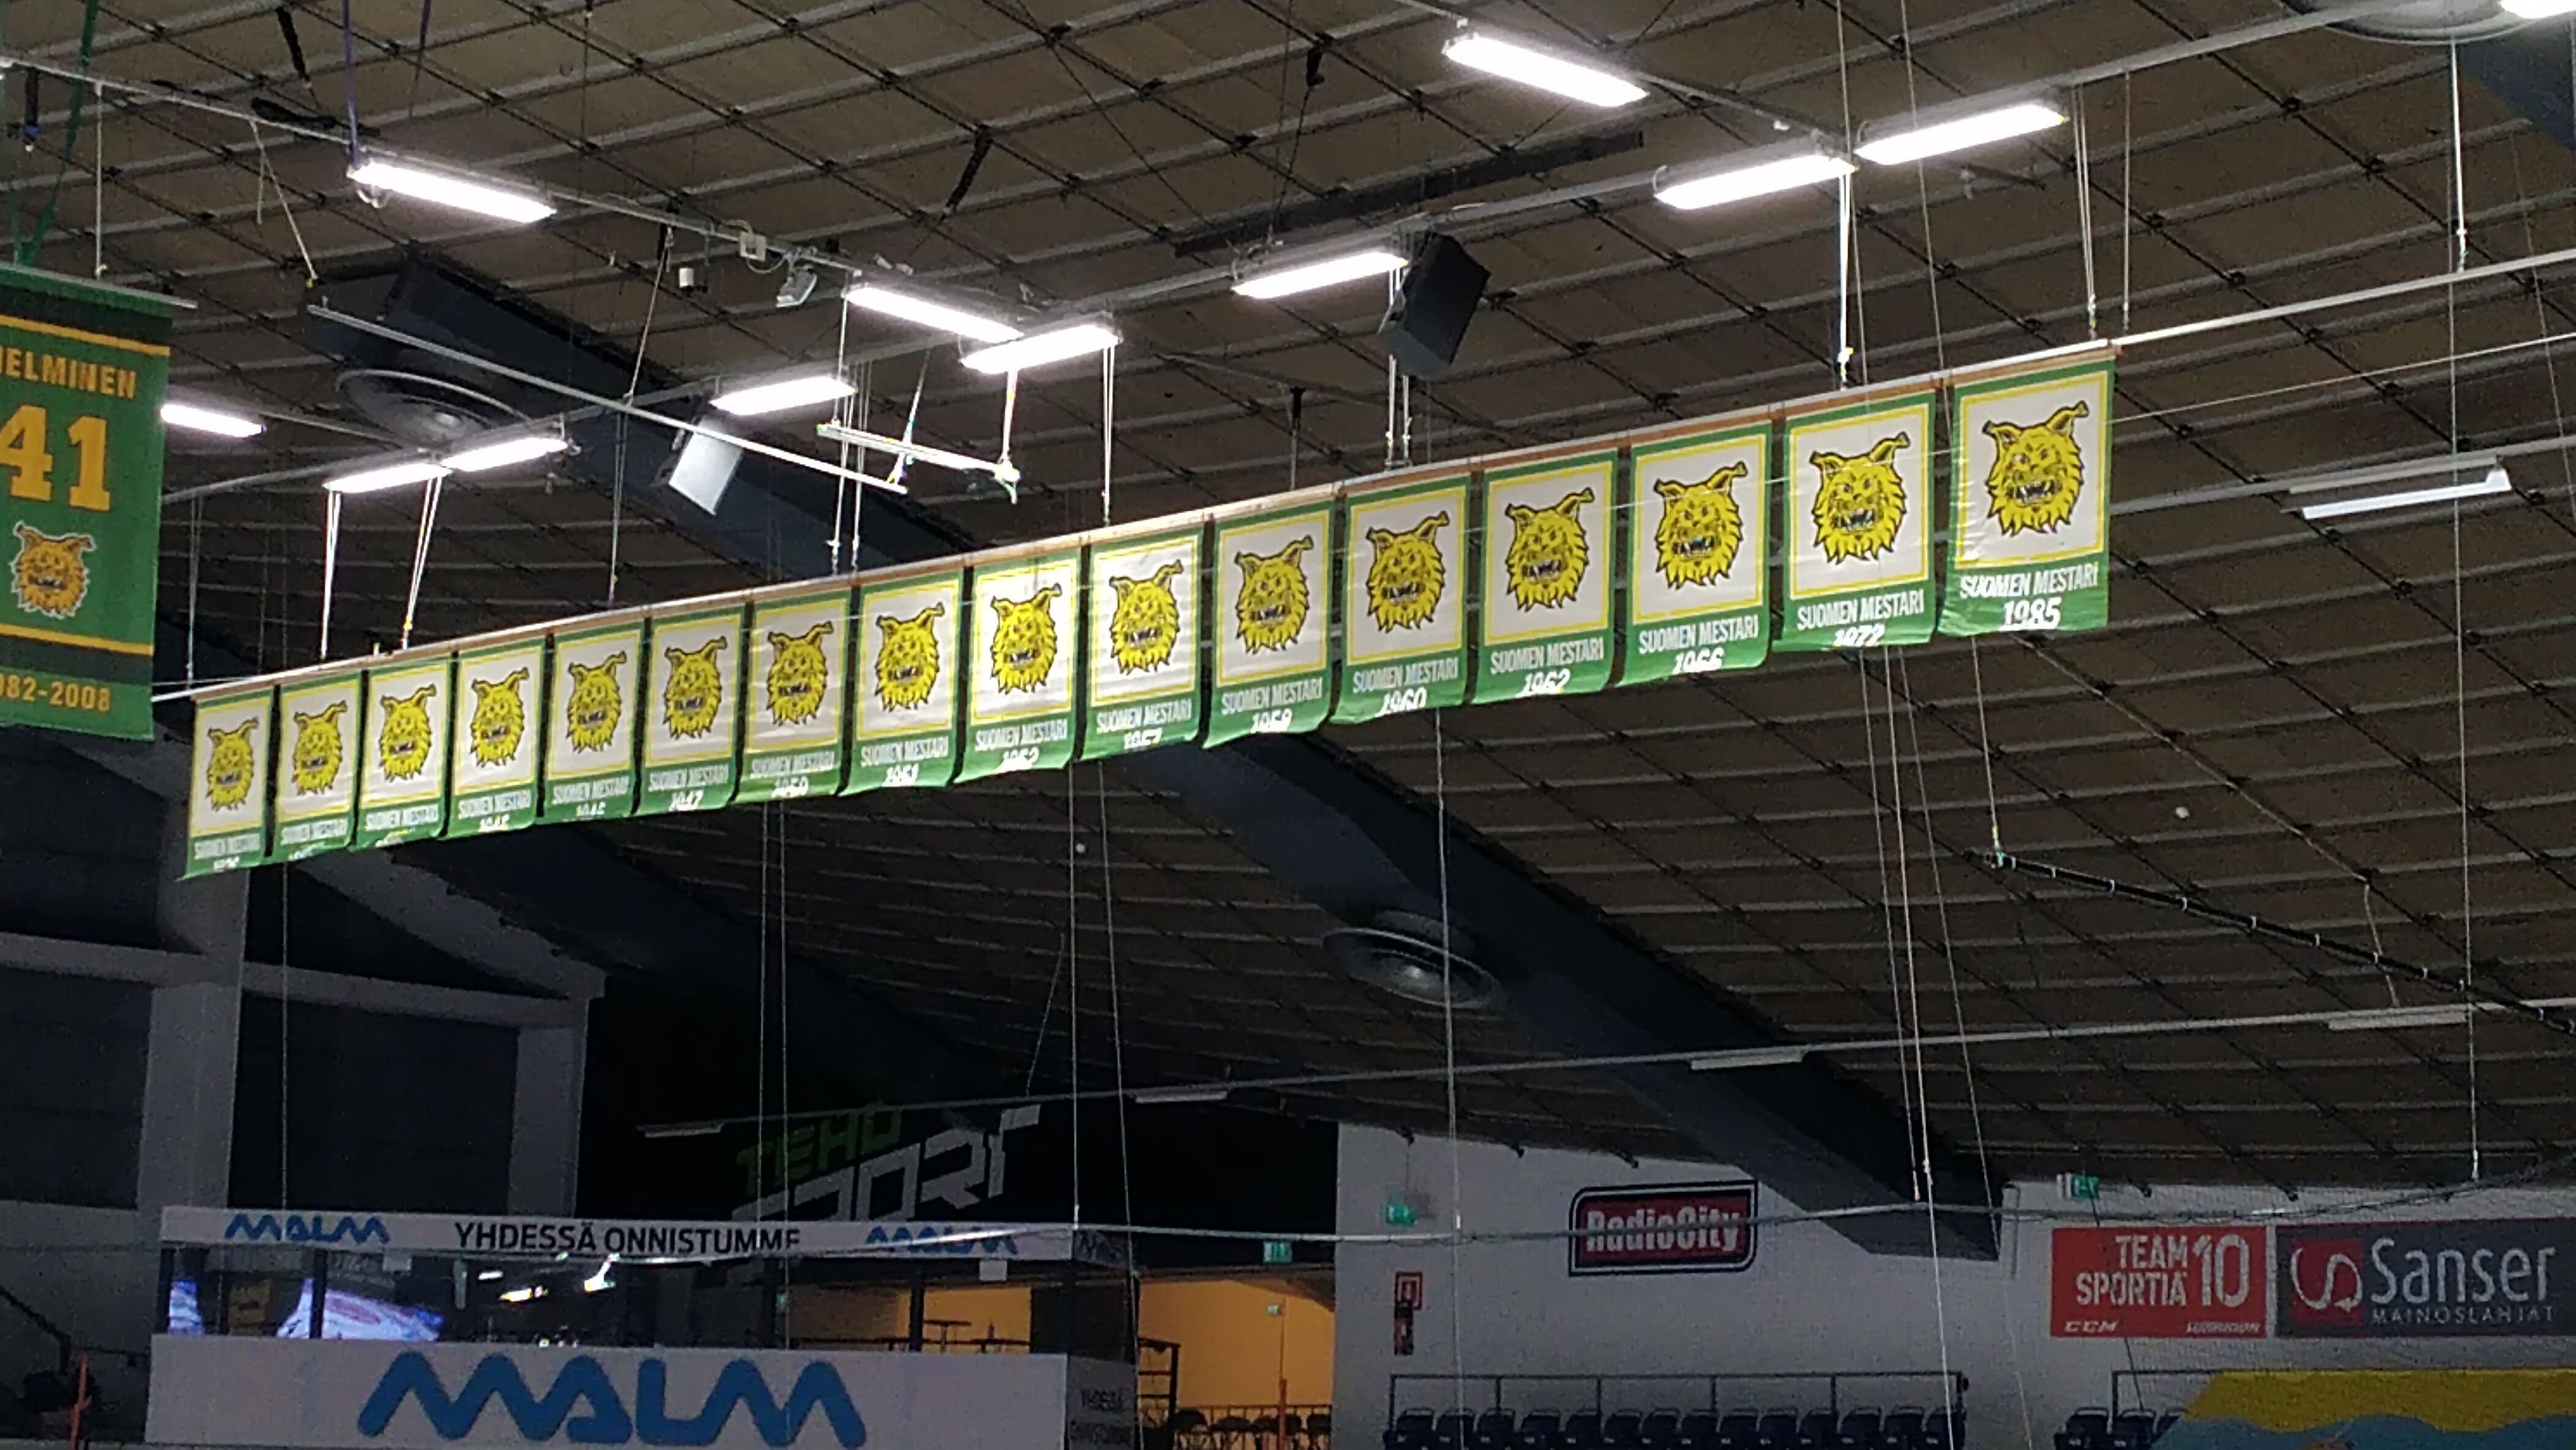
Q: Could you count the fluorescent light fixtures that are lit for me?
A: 12